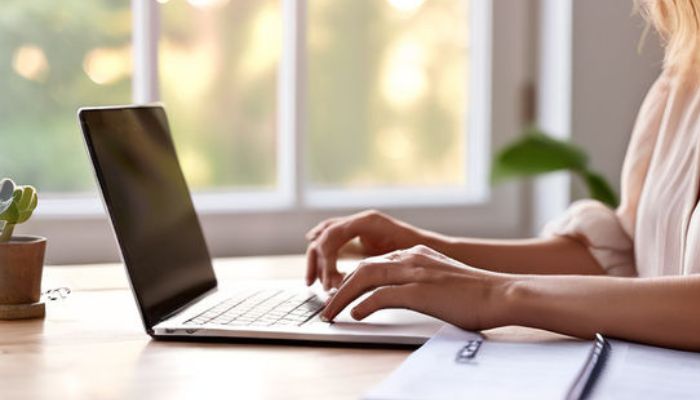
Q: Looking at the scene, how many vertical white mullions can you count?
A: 2